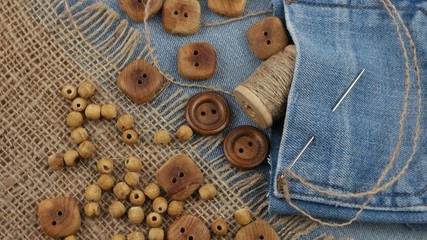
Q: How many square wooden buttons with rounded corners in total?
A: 10